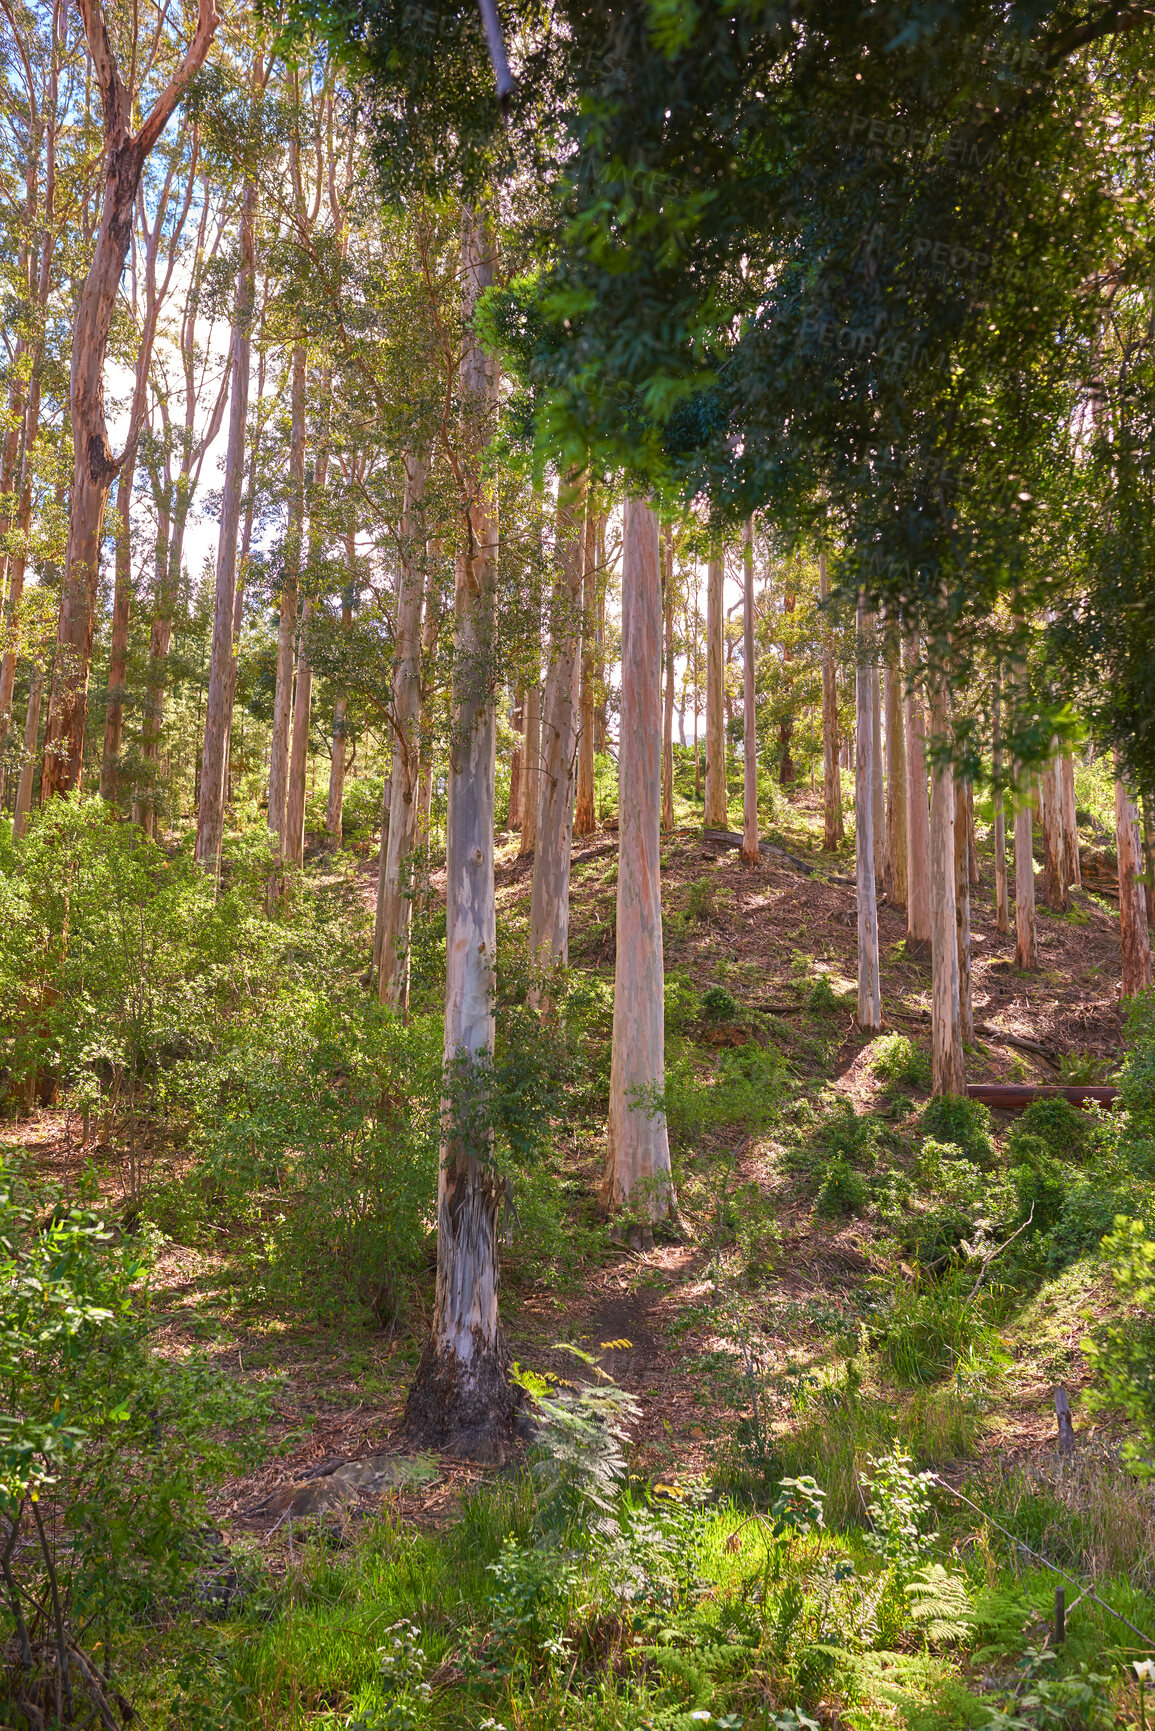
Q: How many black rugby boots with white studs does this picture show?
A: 0